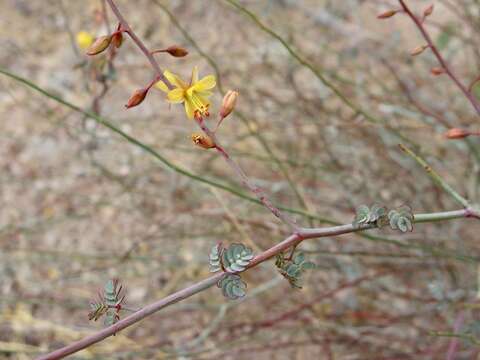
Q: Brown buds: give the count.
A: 11